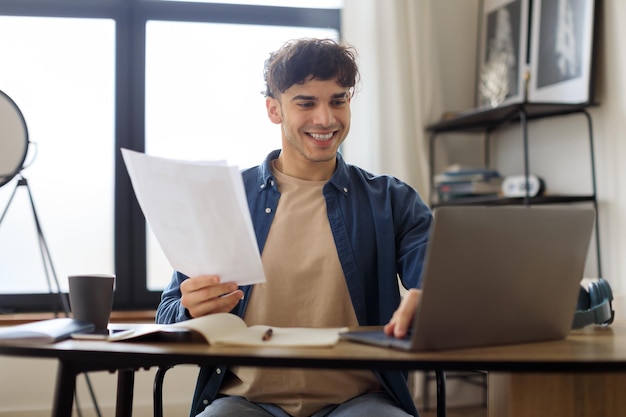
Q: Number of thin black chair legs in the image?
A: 2